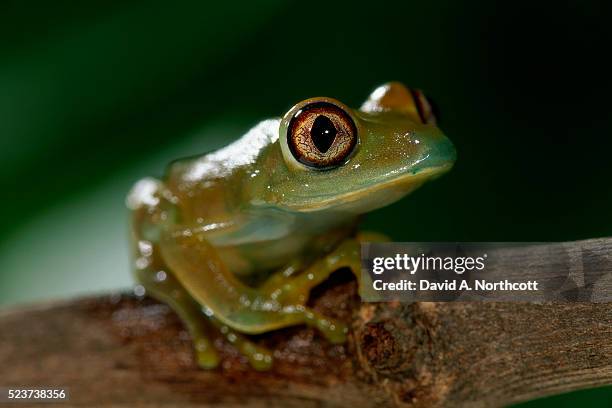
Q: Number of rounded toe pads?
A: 3